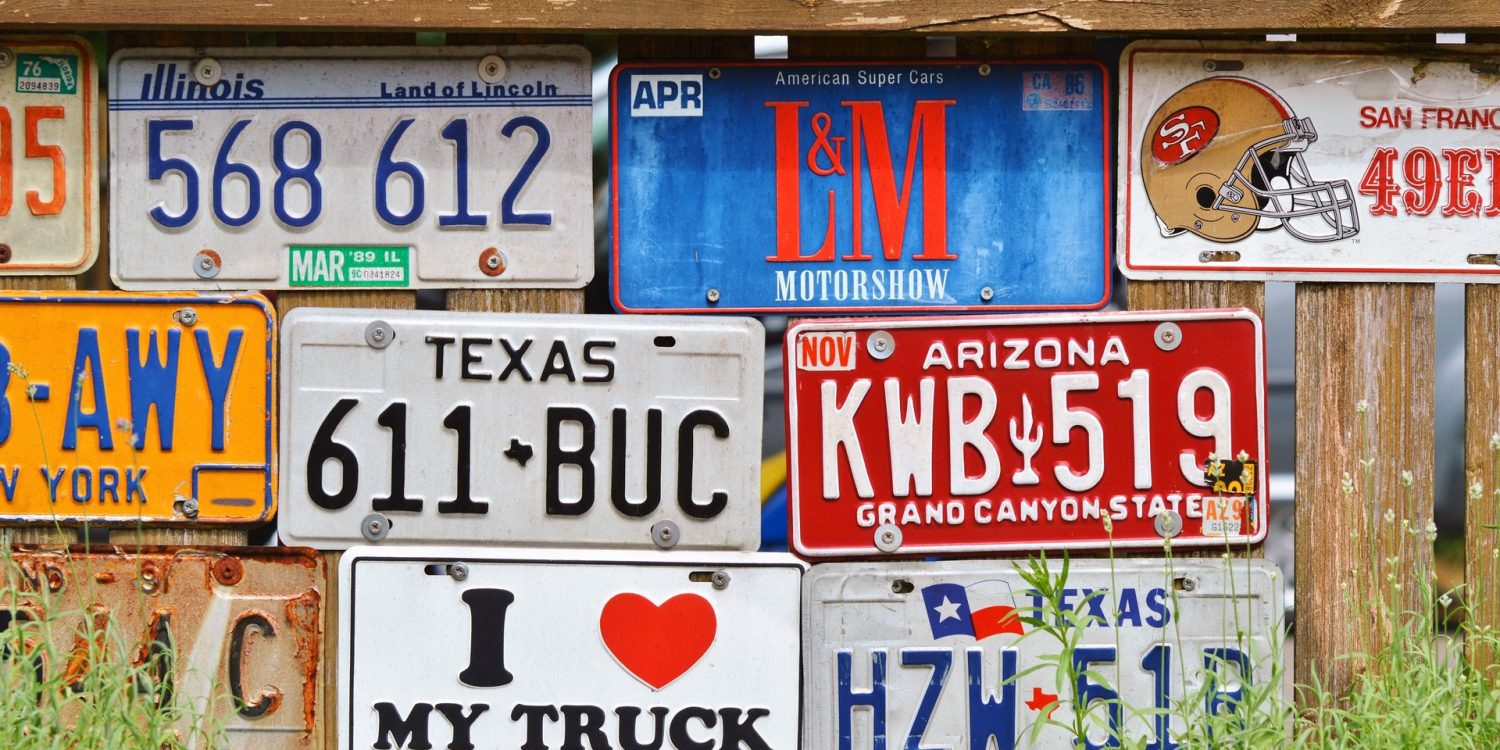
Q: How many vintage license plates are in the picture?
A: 10